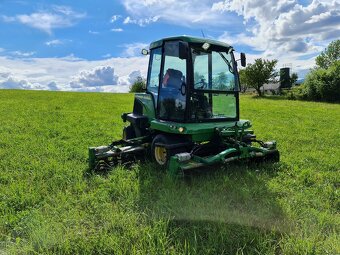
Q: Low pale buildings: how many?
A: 1